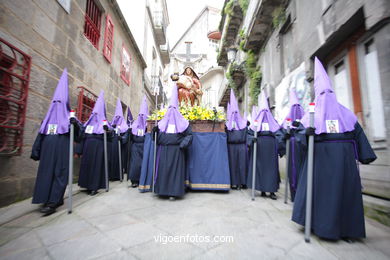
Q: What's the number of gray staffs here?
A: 7